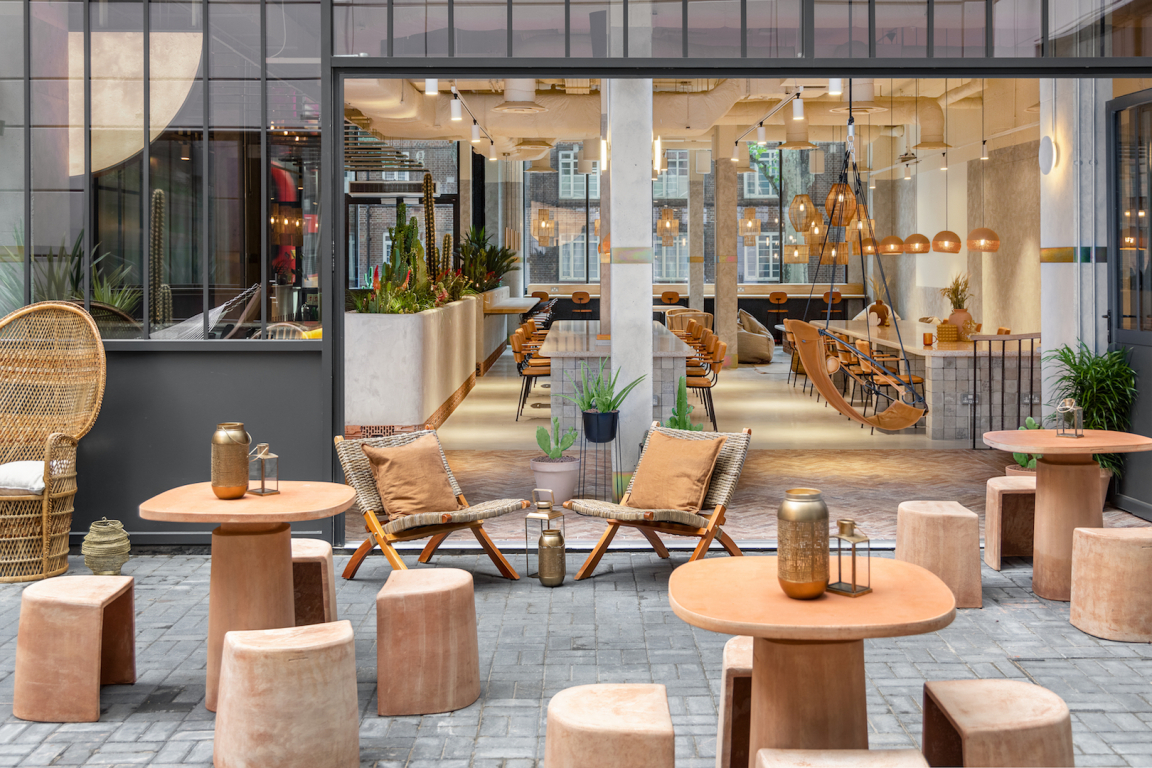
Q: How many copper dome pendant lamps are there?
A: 5